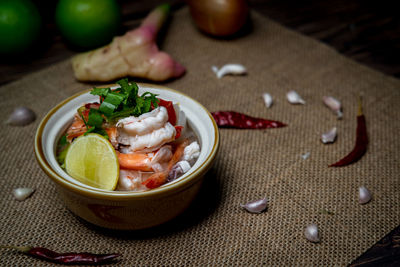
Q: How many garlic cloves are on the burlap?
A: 10